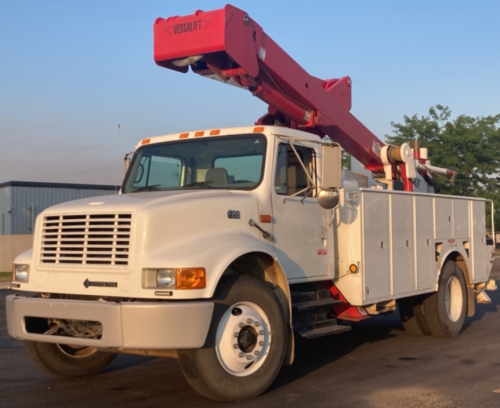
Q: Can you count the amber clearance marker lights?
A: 5